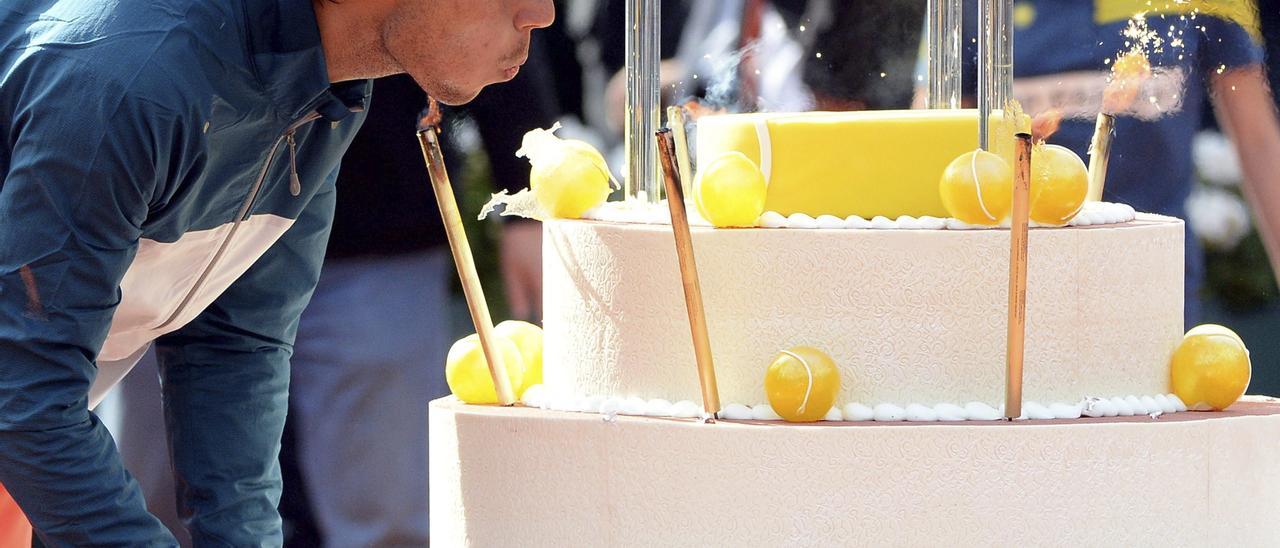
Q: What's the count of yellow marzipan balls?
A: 8